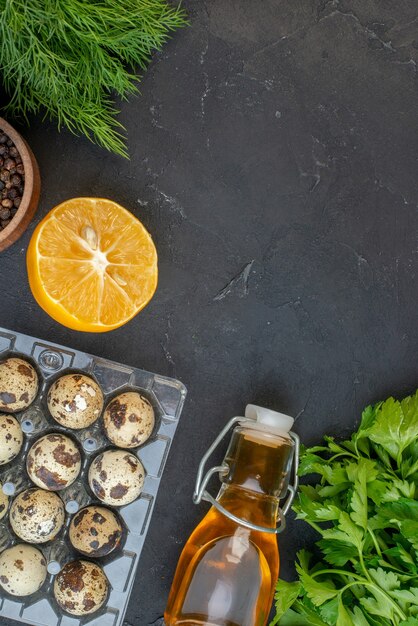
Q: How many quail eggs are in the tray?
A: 11